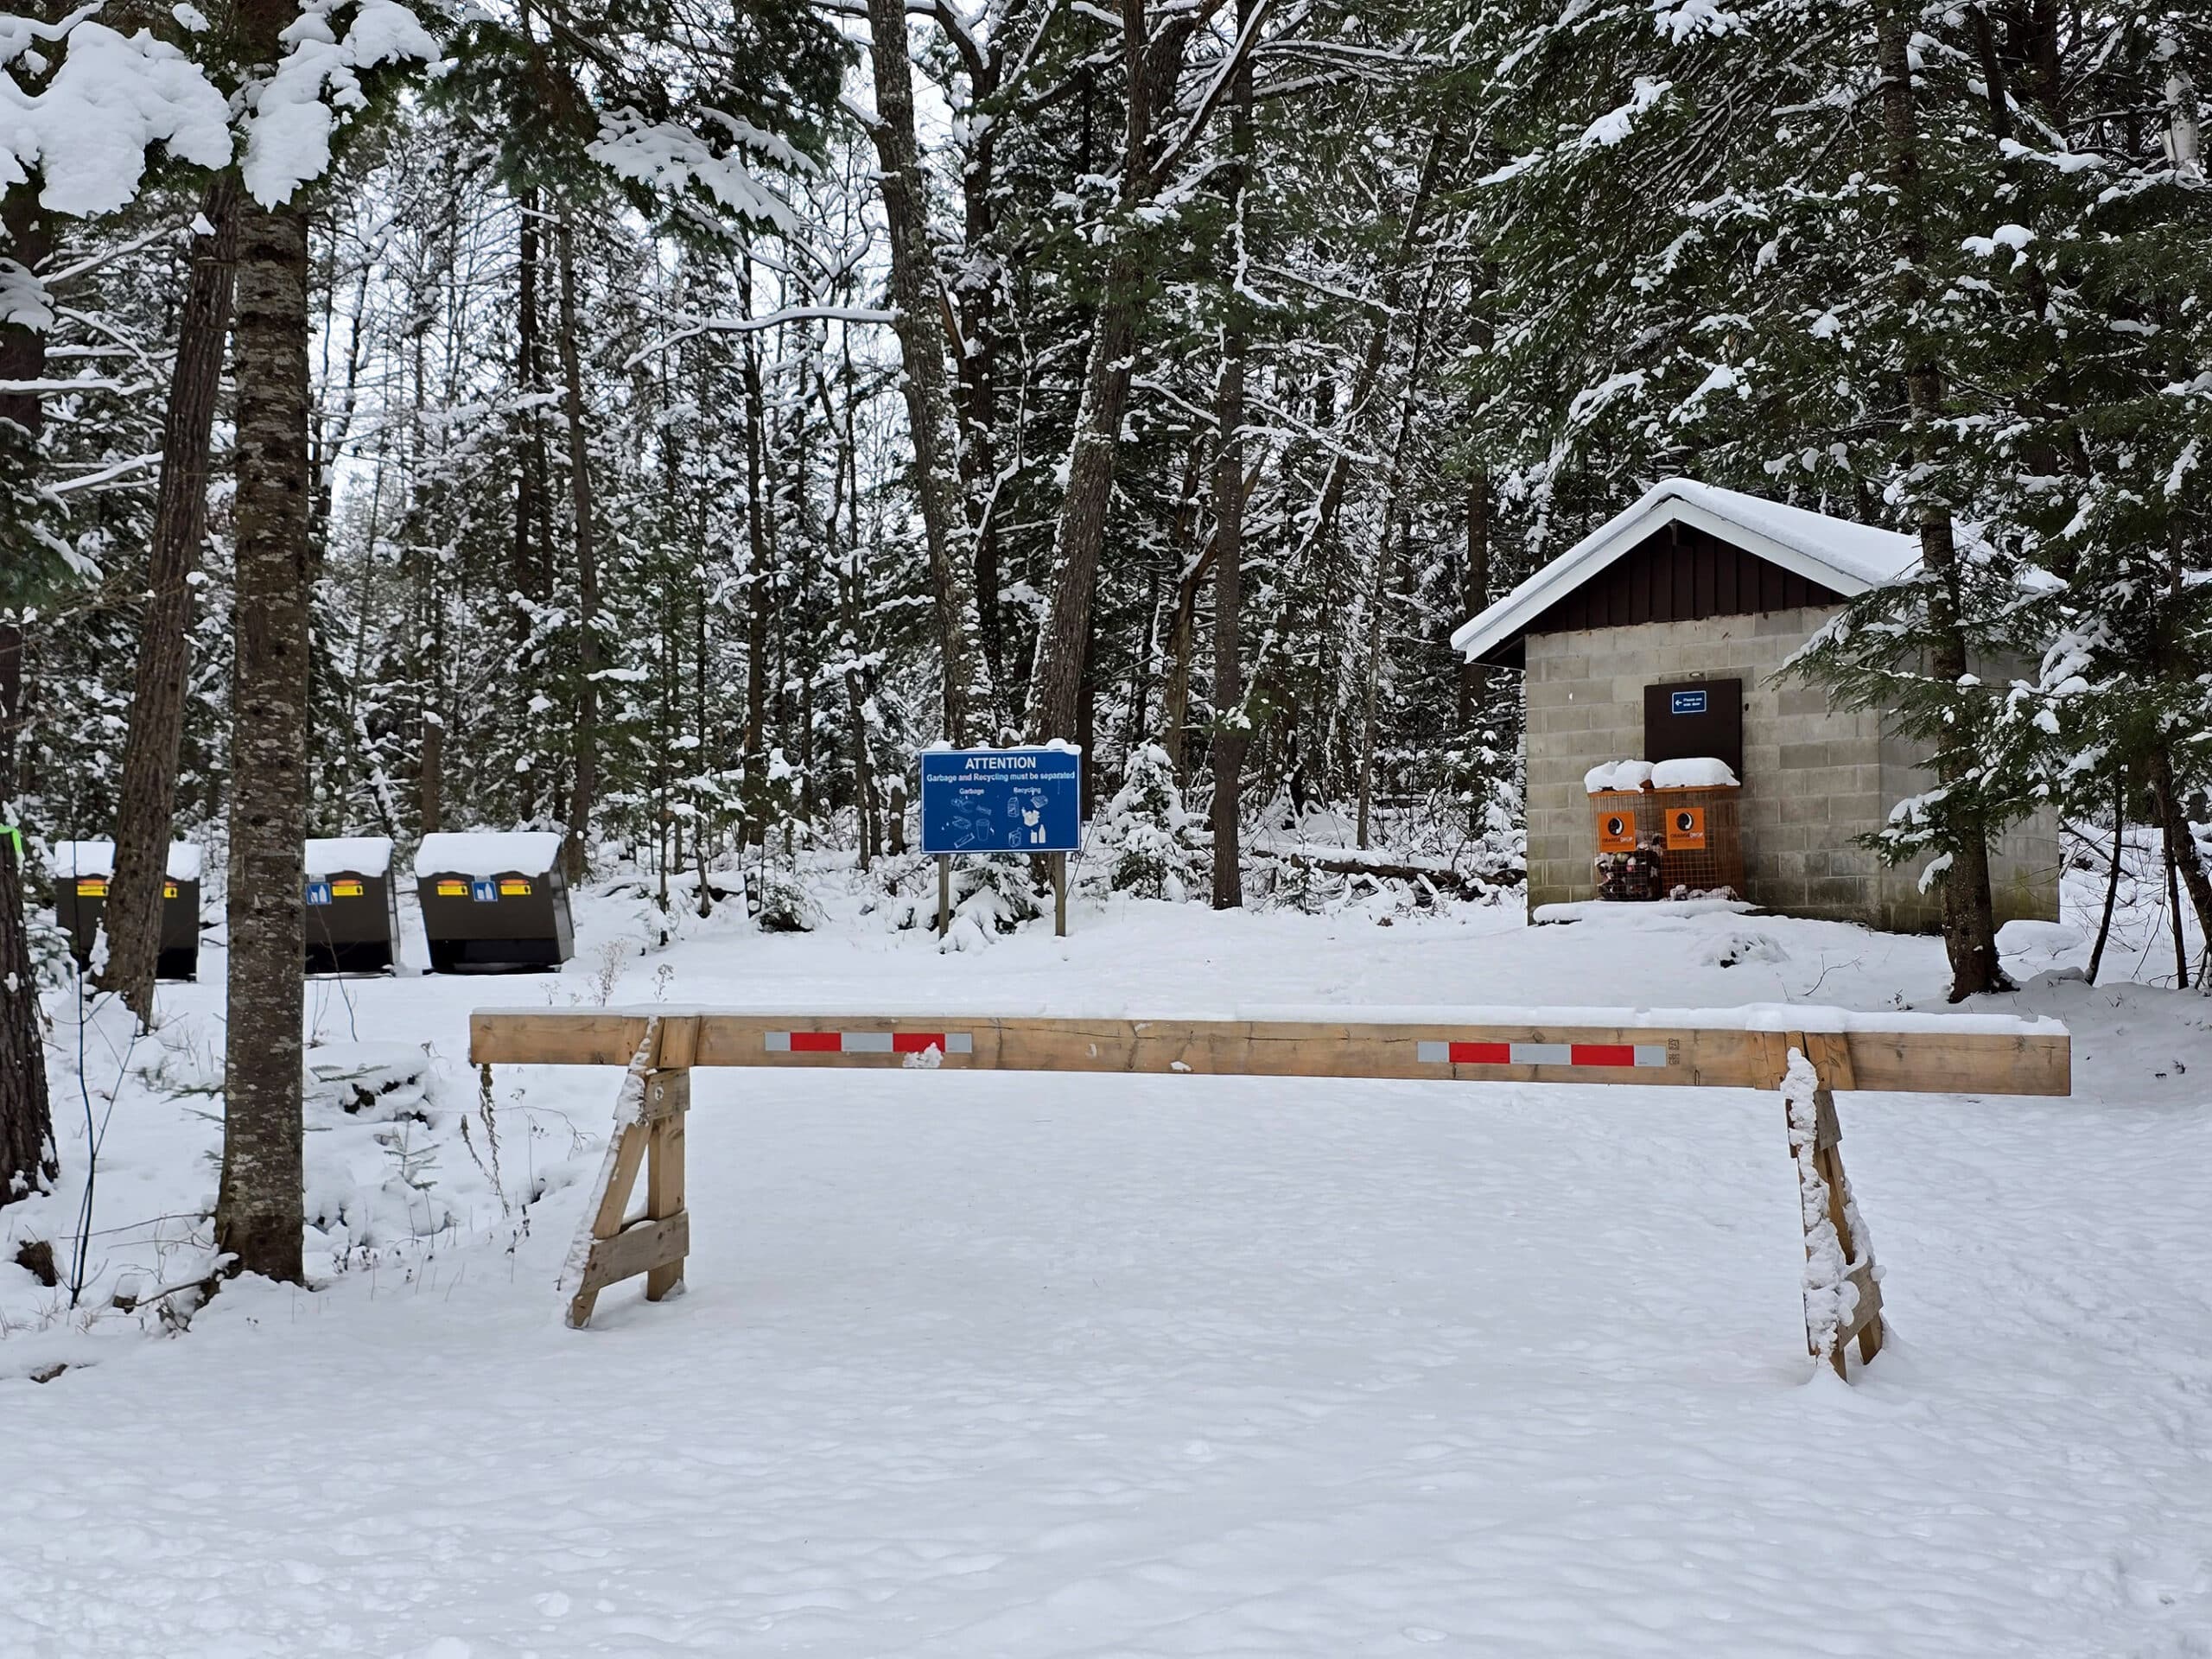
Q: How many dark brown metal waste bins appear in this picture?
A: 3